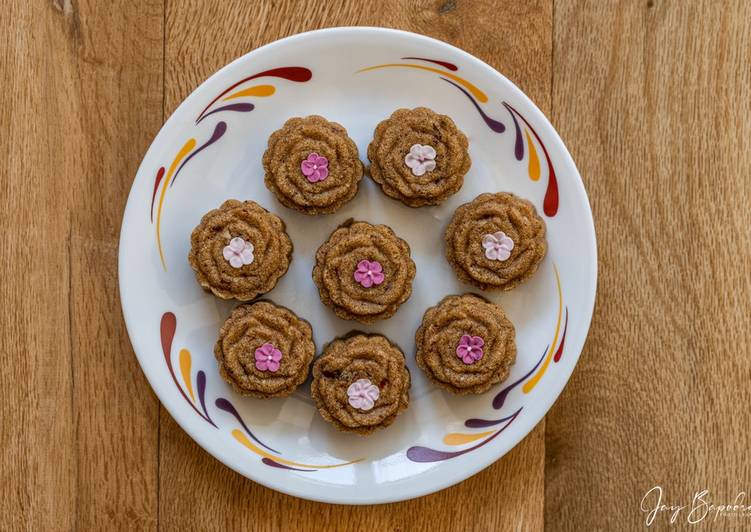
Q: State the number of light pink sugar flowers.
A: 4